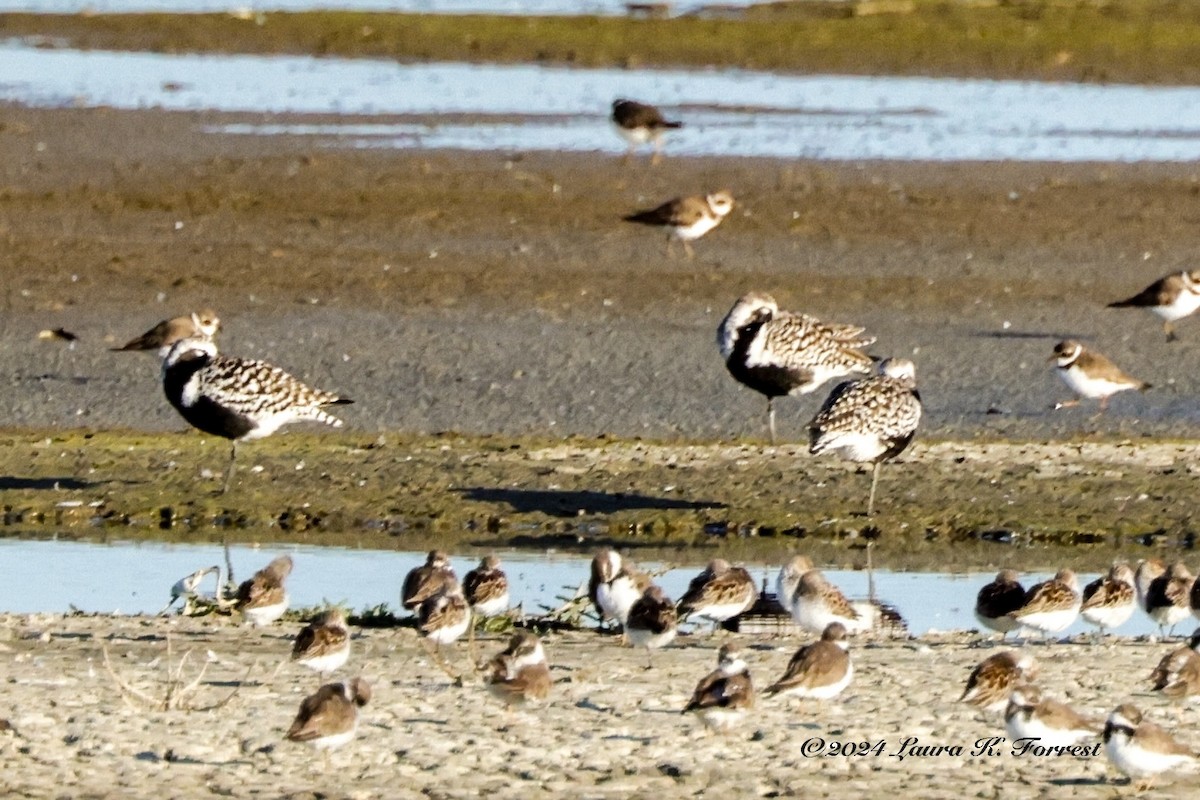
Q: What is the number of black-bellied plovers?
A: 3